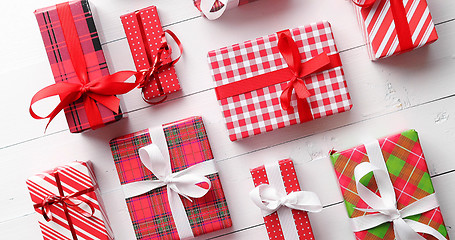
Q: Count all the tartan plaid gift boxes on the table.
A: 3